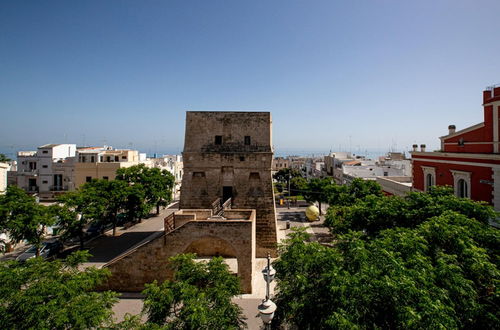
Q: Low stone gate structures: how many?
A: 1